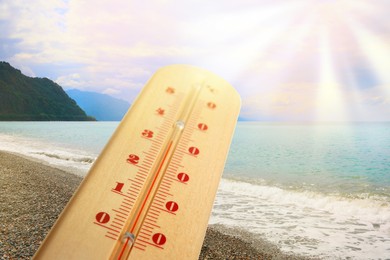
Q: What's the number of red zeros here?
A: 7